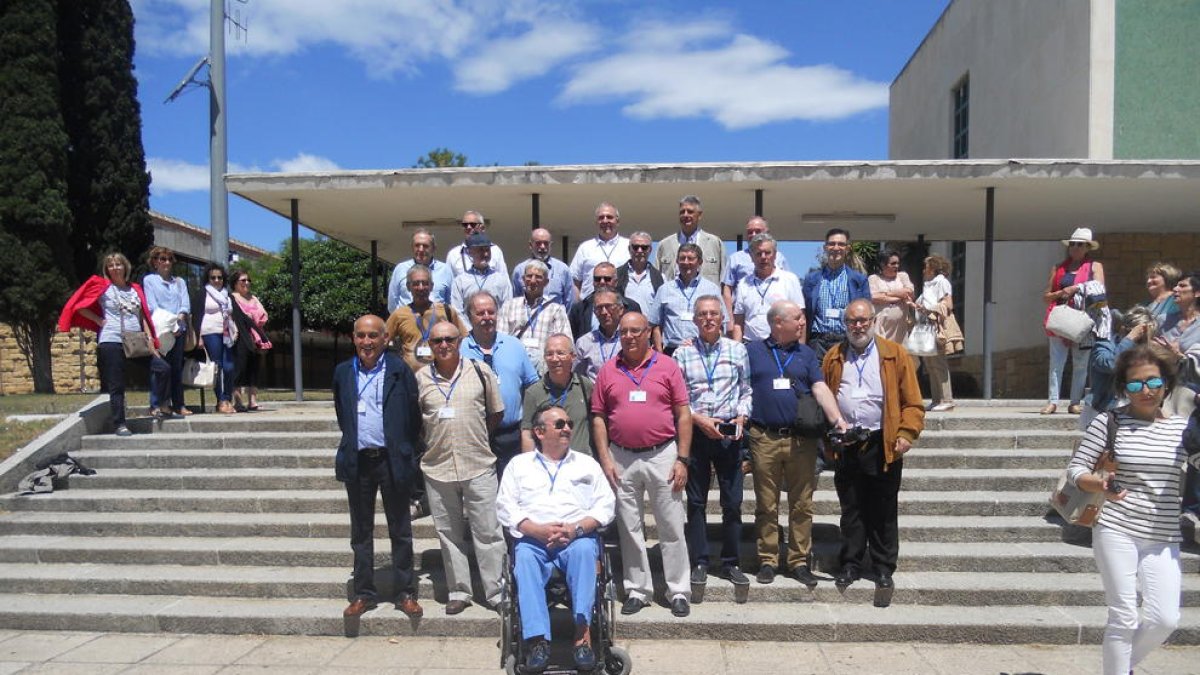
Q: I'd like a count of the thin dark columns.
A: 8